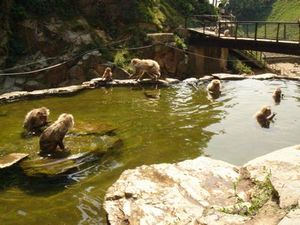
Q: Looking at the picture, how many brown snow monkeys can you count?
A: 7